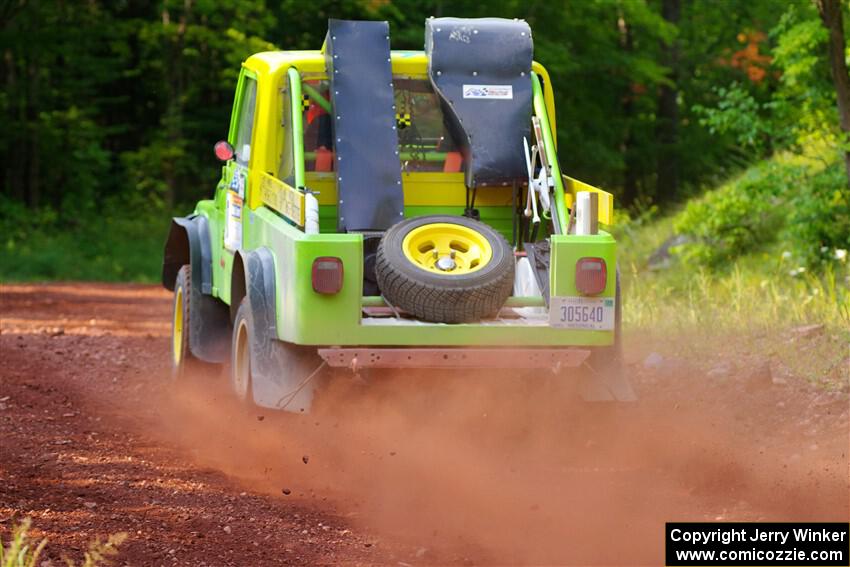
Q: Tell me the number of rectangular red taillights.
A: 2